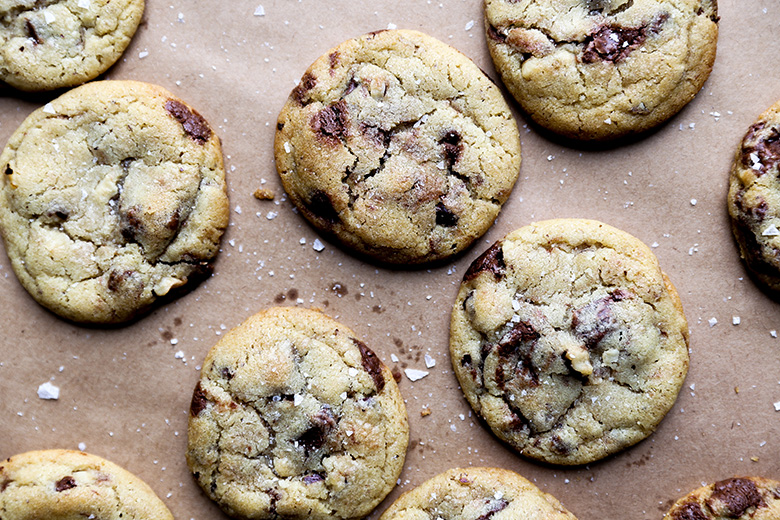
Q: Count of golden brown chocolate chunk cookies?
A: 10